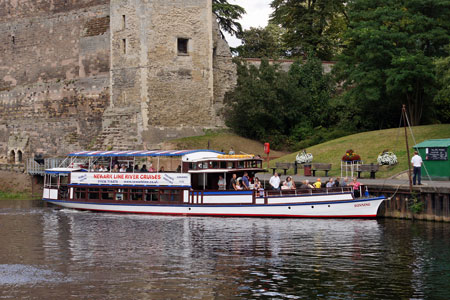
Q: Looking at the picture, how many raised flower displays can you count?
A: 3